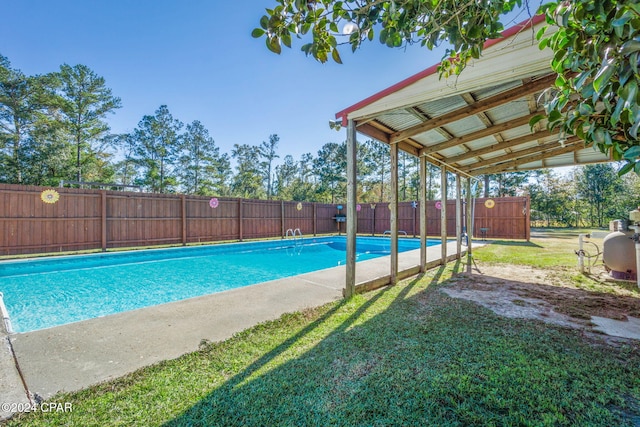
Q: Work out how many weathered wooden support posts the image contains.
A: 6